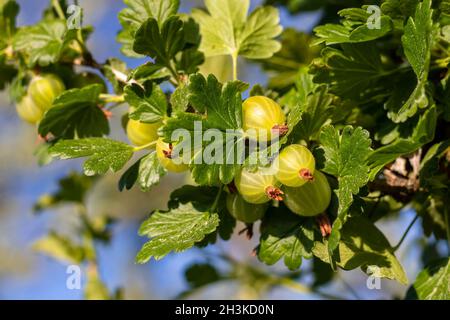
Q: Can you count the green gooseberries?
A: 9